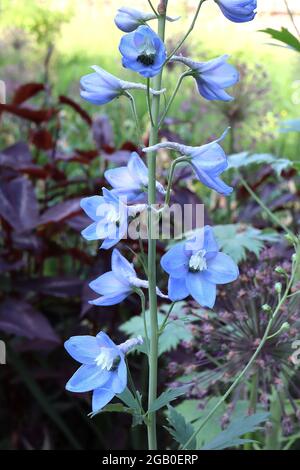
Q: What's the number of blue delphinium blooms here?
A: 11